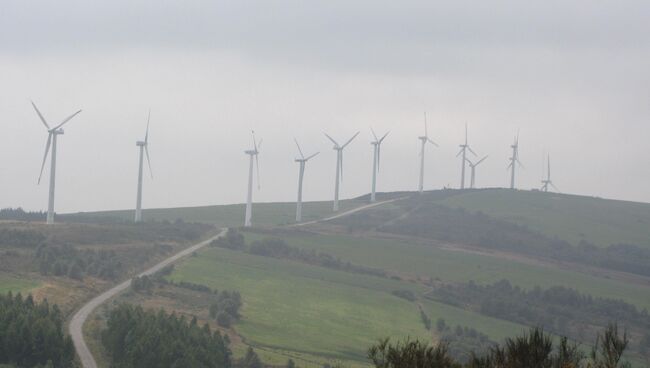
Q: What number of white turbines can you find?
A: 11